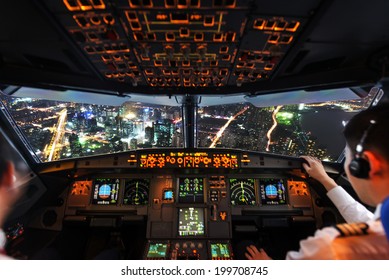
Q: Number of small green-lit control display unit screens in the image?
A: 2